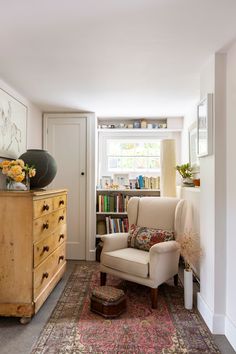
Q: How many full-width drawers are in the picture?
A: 3